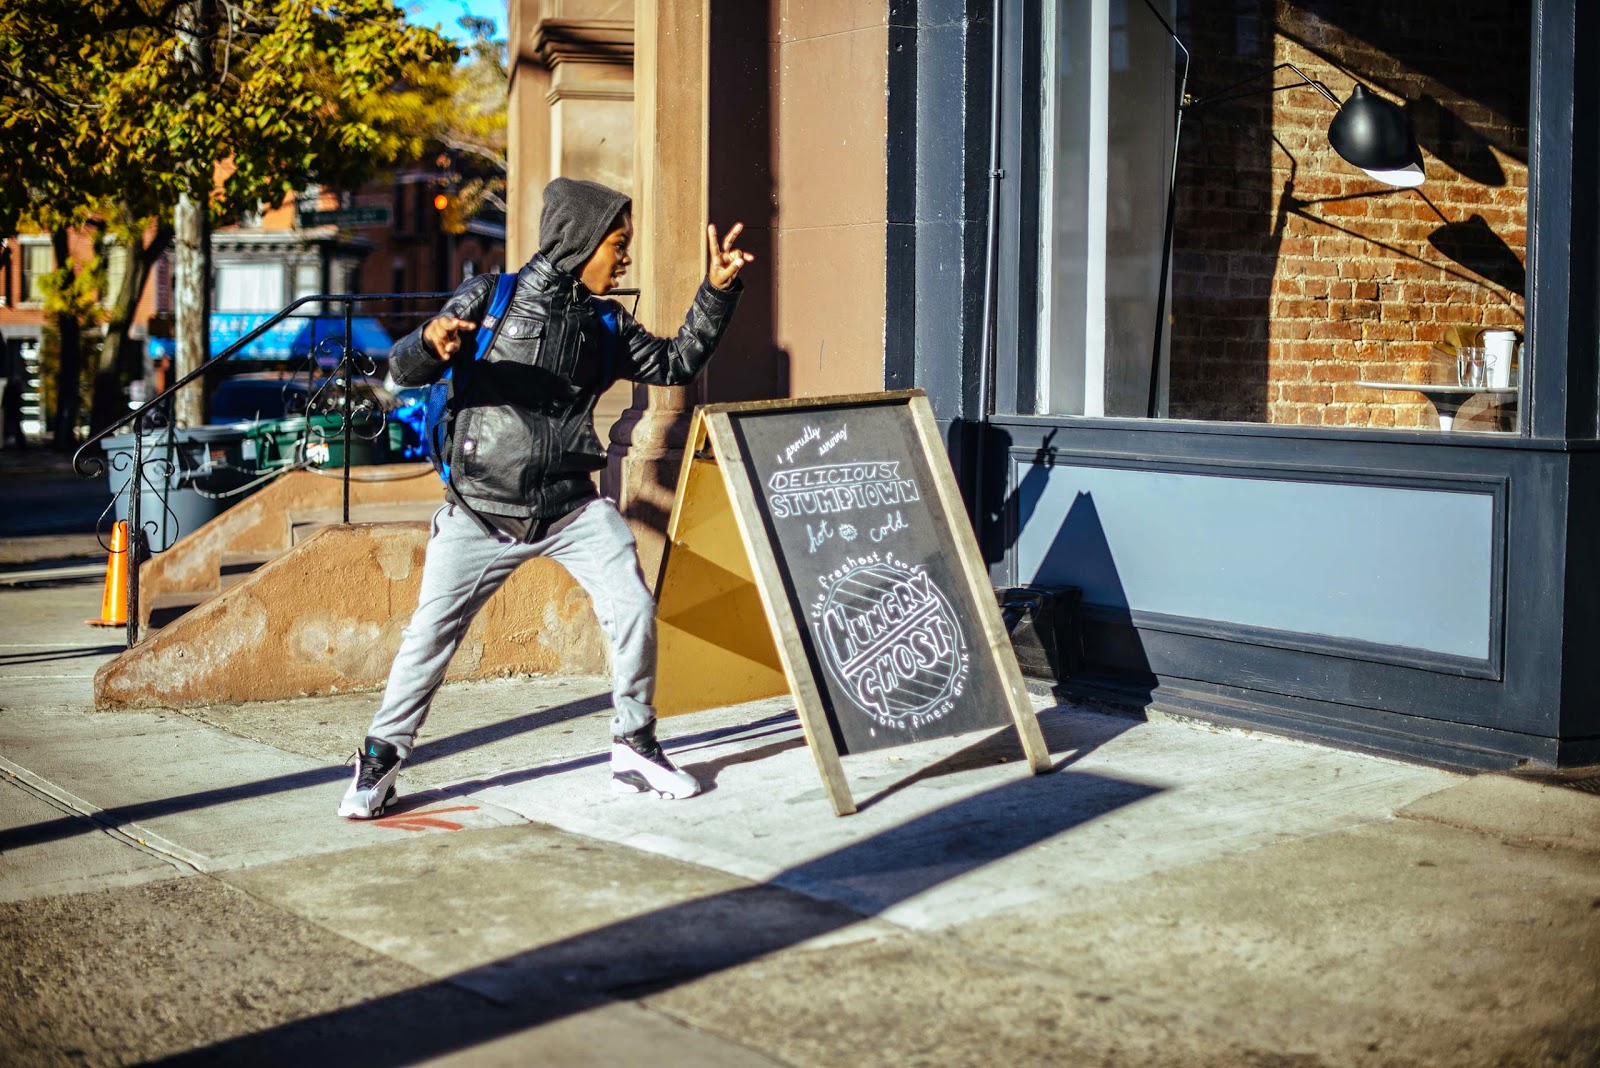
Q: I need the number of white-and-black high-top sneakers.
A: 2